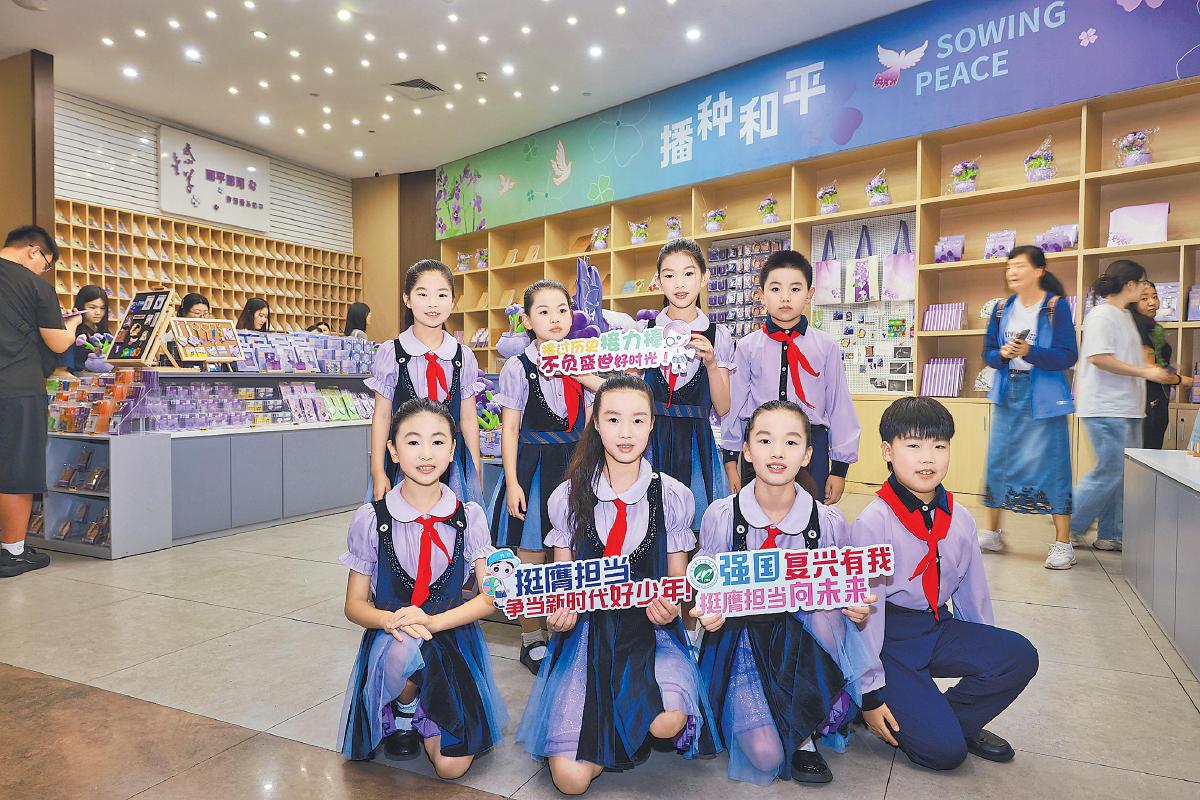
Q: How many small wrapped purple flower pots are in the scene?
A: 12